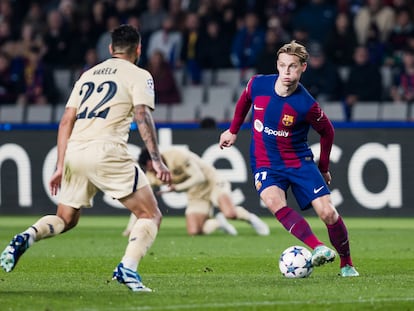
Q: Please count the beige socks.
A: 4